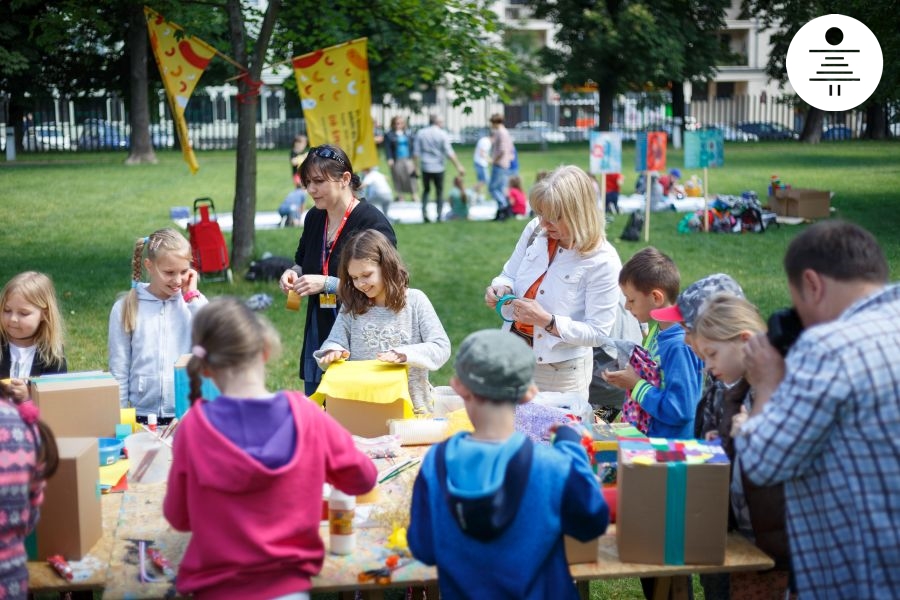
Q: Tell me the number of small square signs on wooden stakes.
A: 3